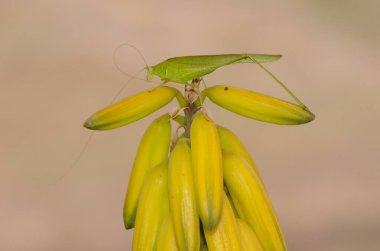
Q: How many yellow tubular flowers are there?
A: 11